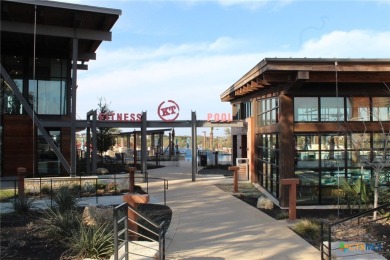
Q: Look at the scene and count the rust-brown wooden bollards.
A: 5